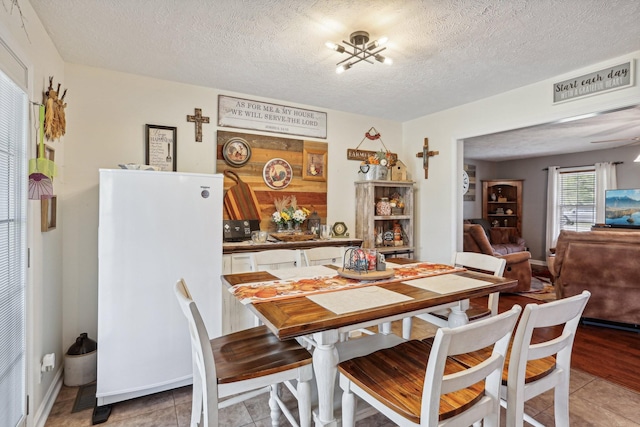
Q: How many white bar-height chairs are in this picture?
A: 6